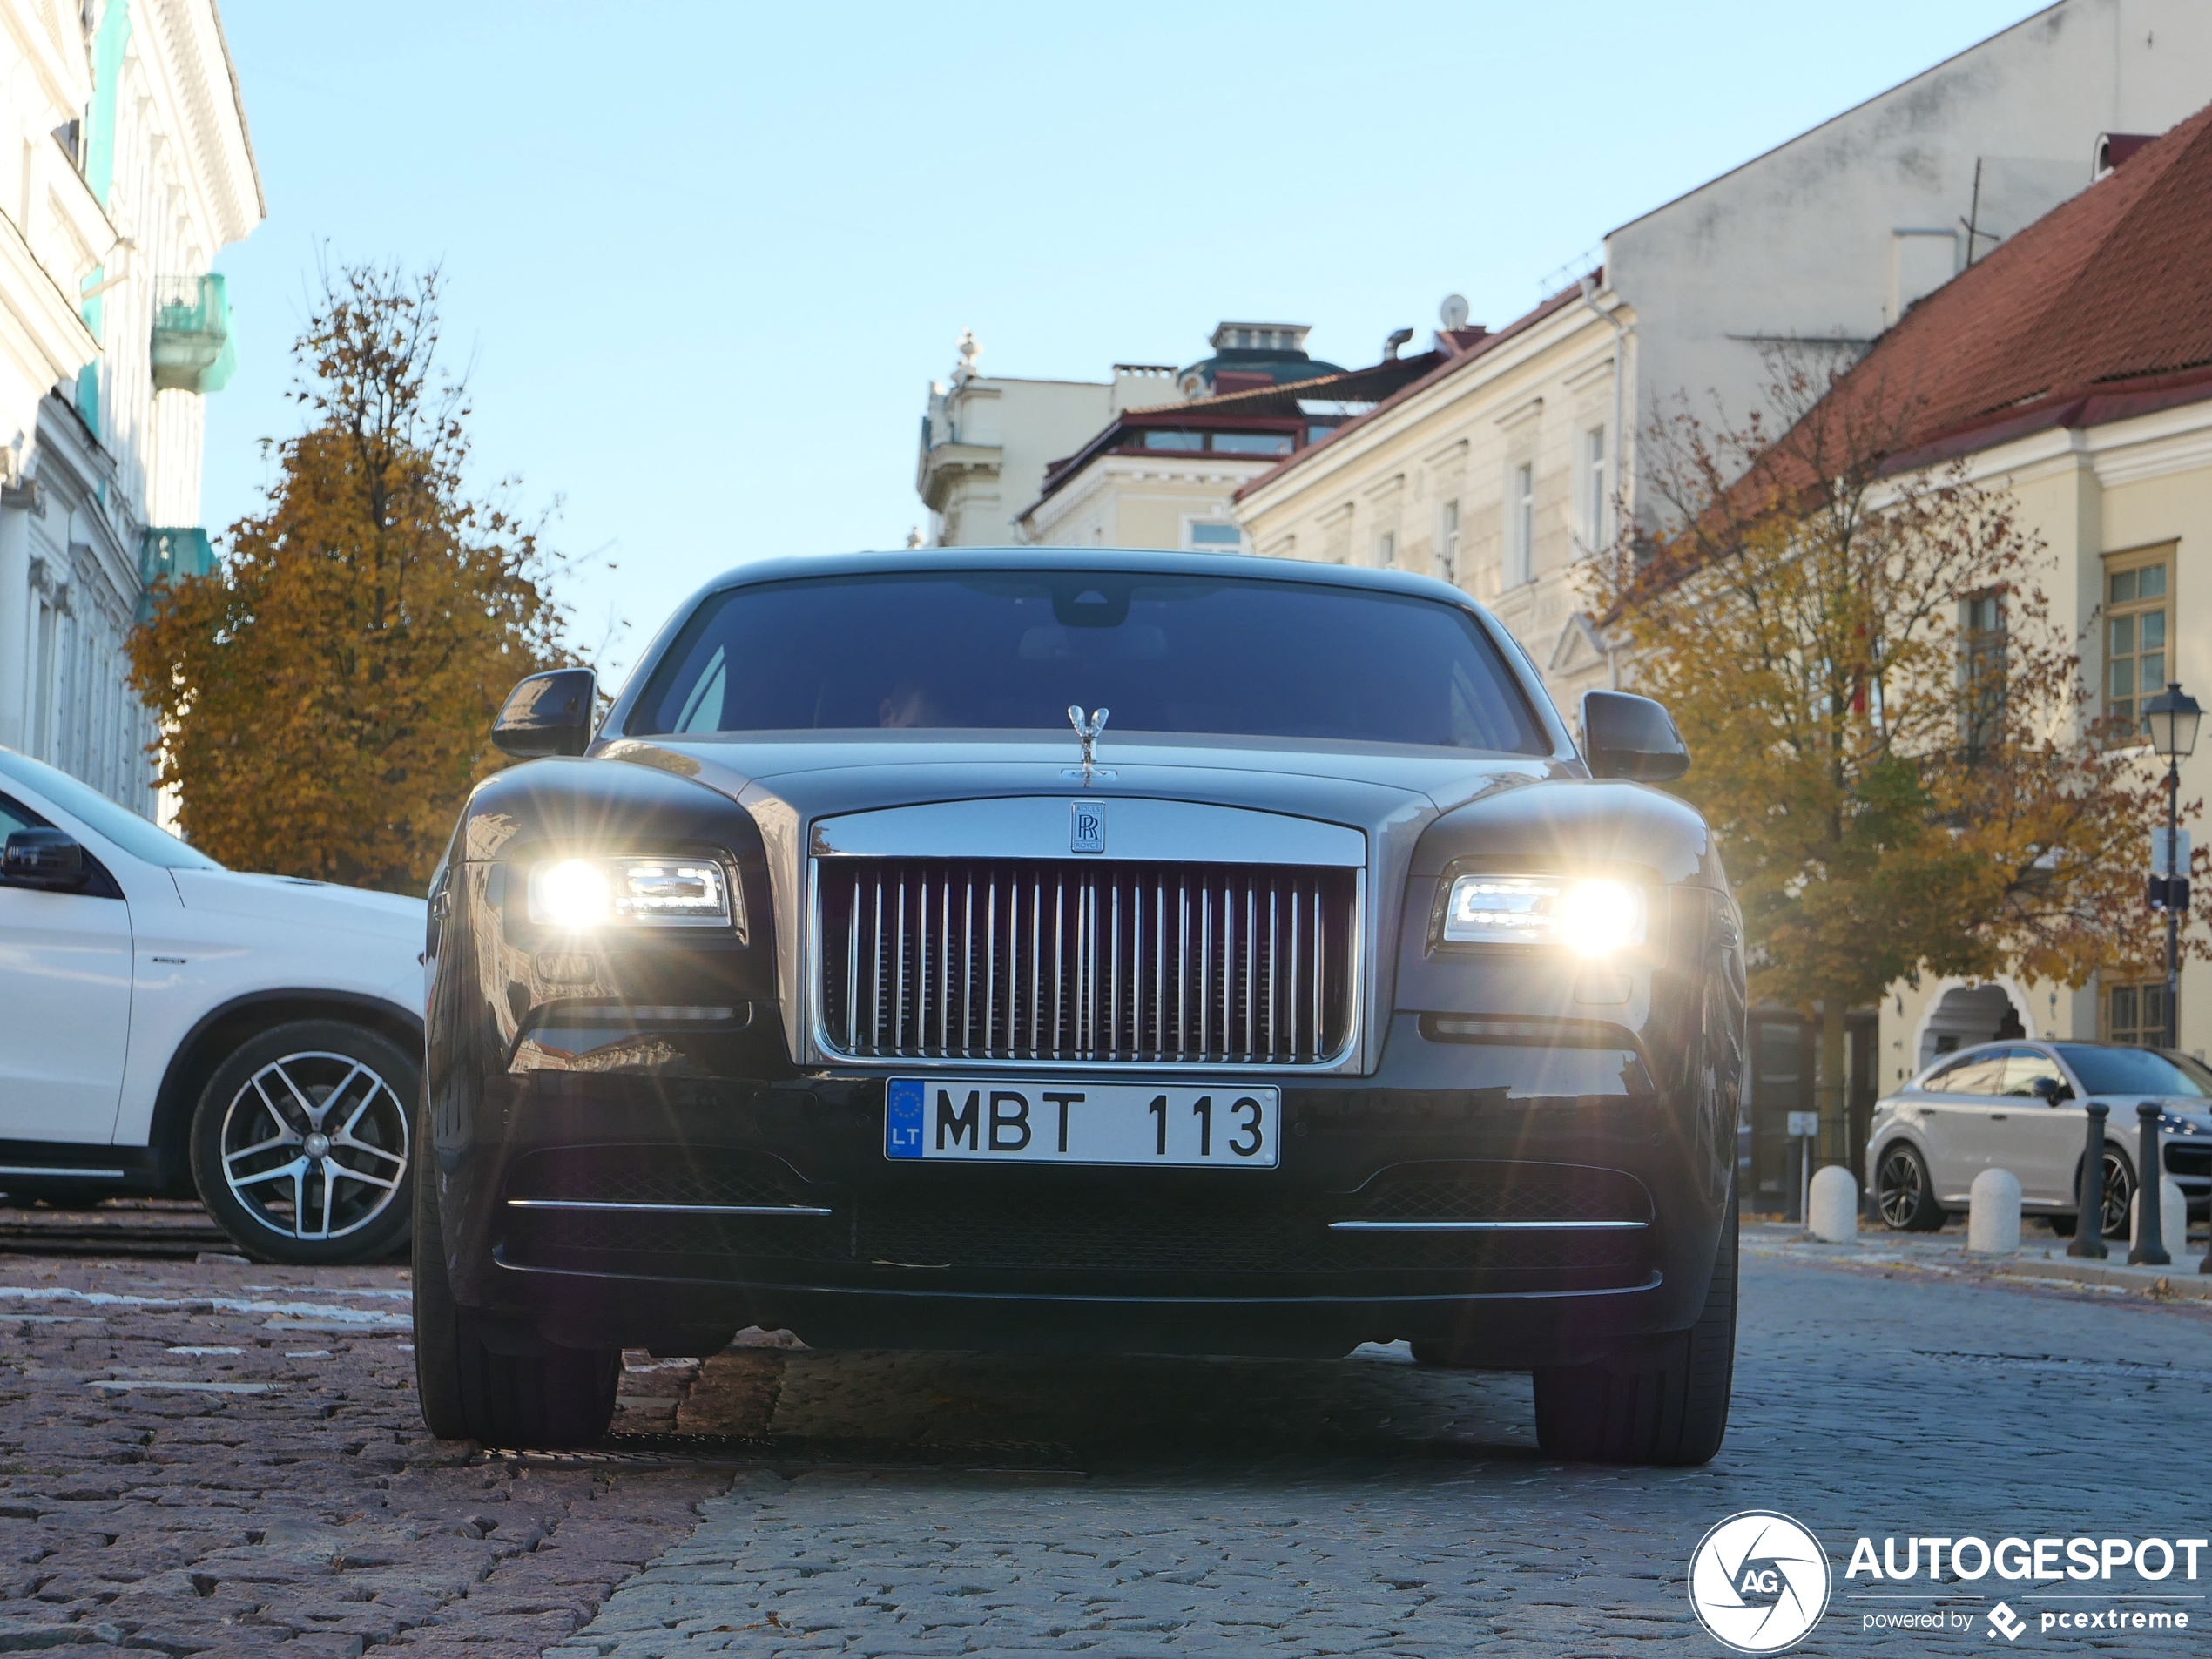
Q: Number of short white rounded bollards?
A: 3